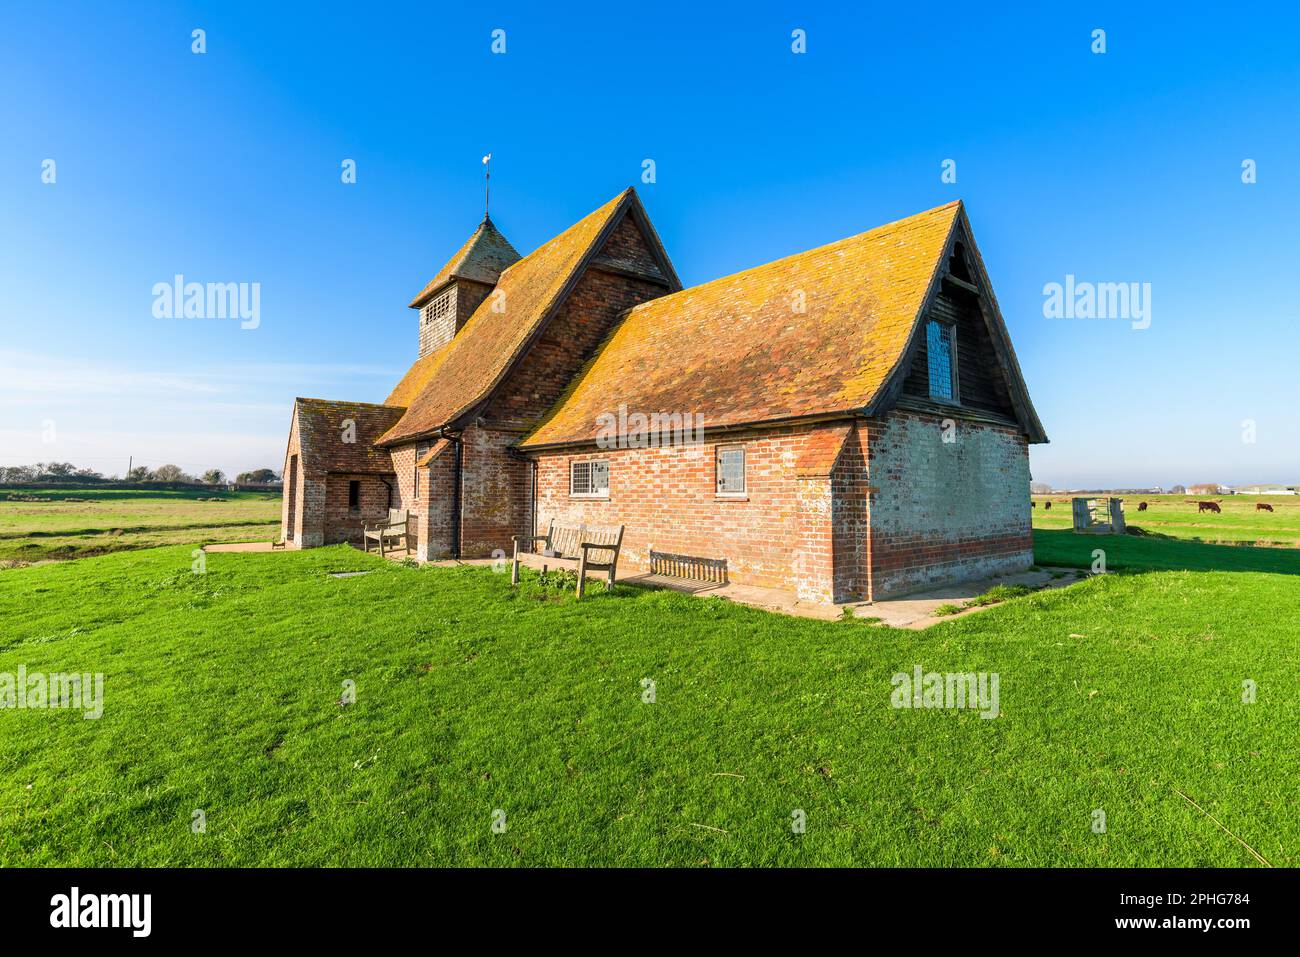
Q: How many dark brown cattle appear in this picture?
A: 5